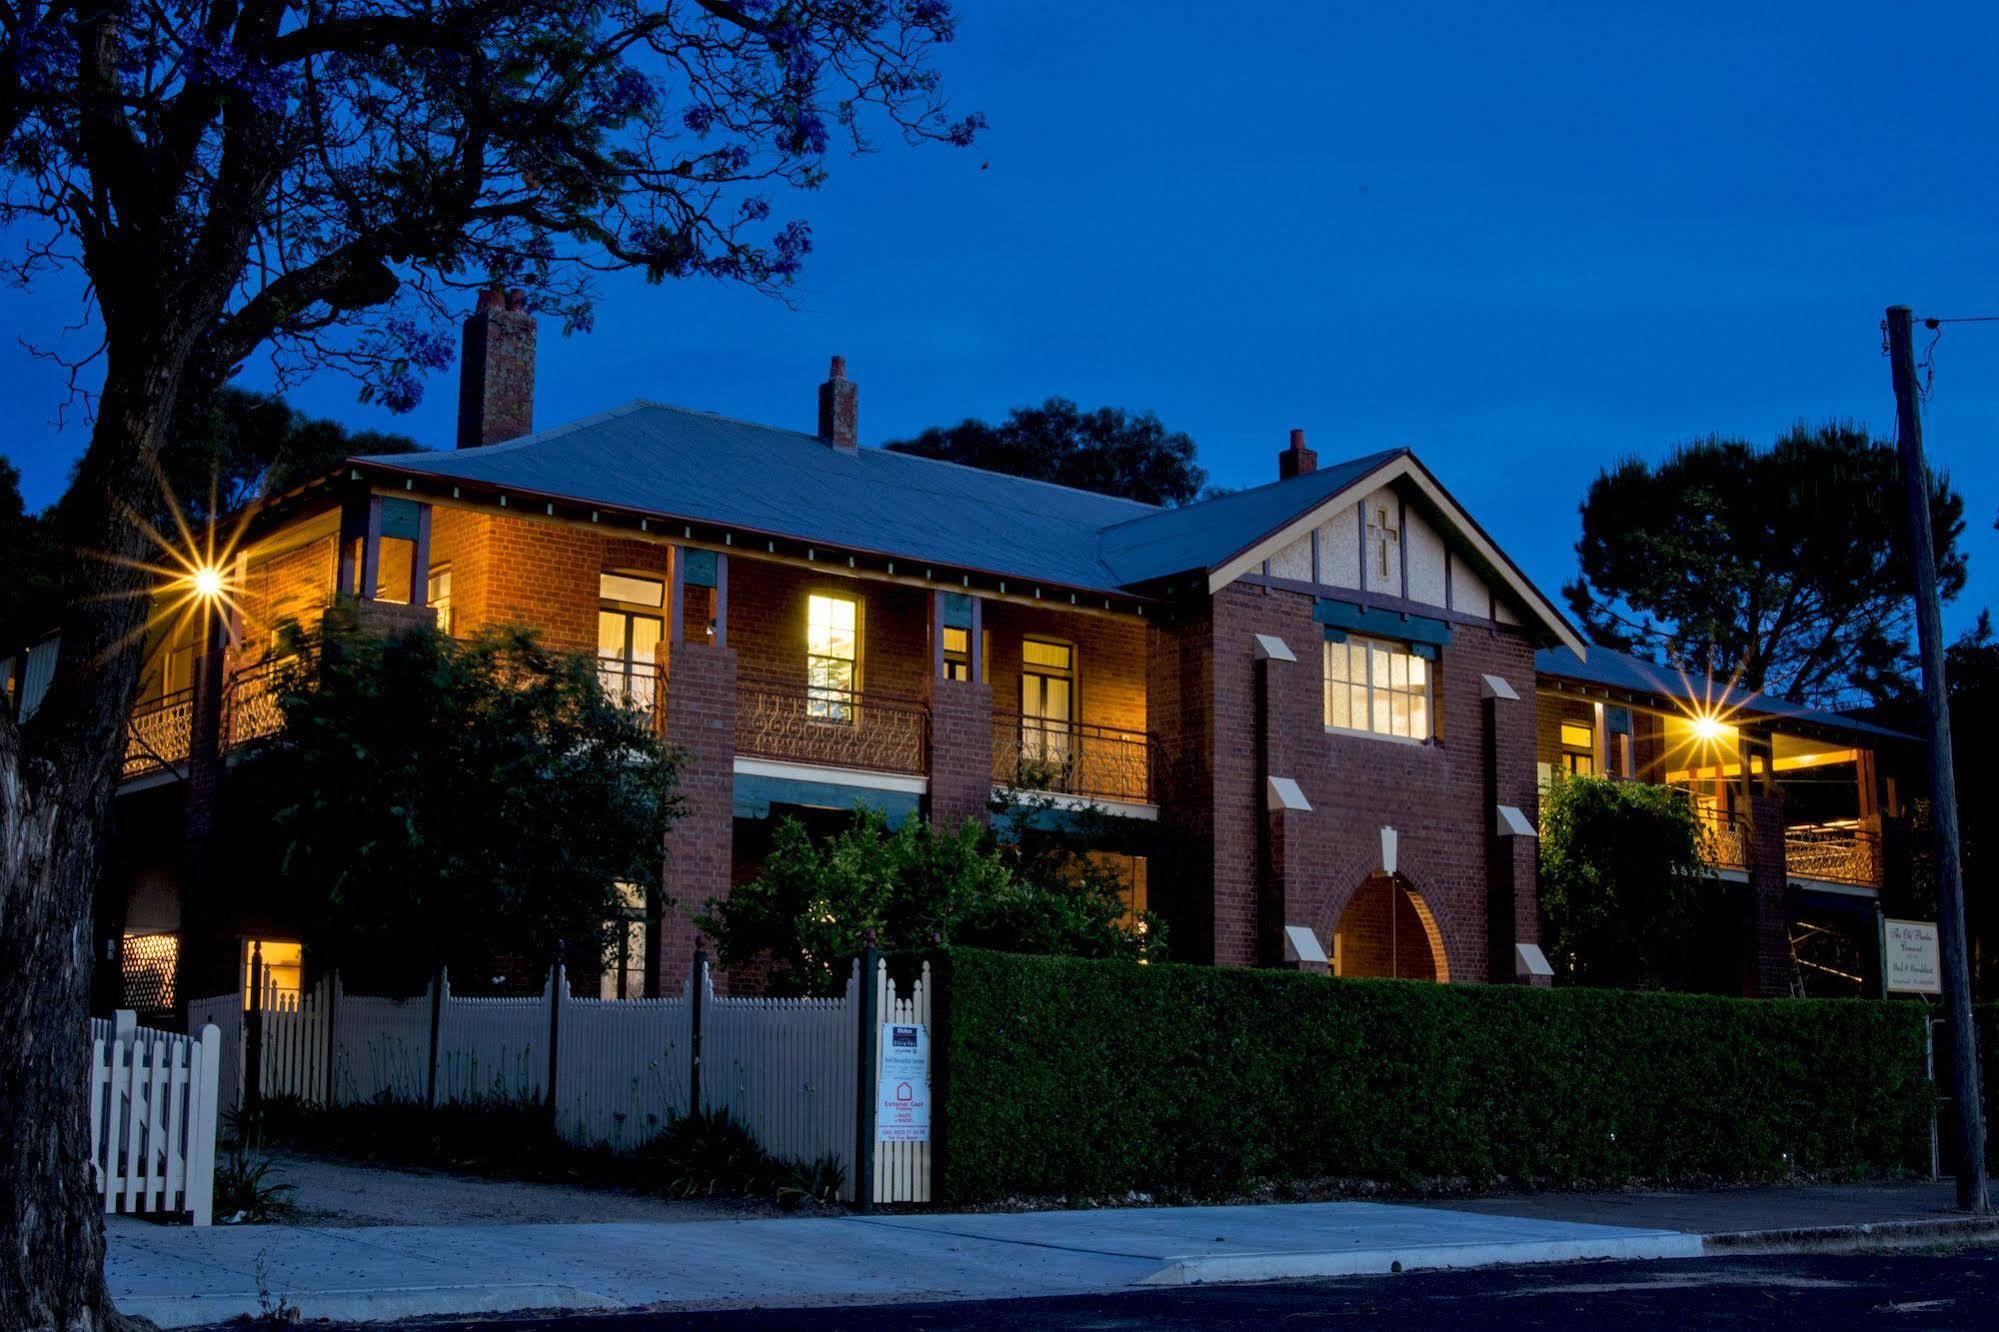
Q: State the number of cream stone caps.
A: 6